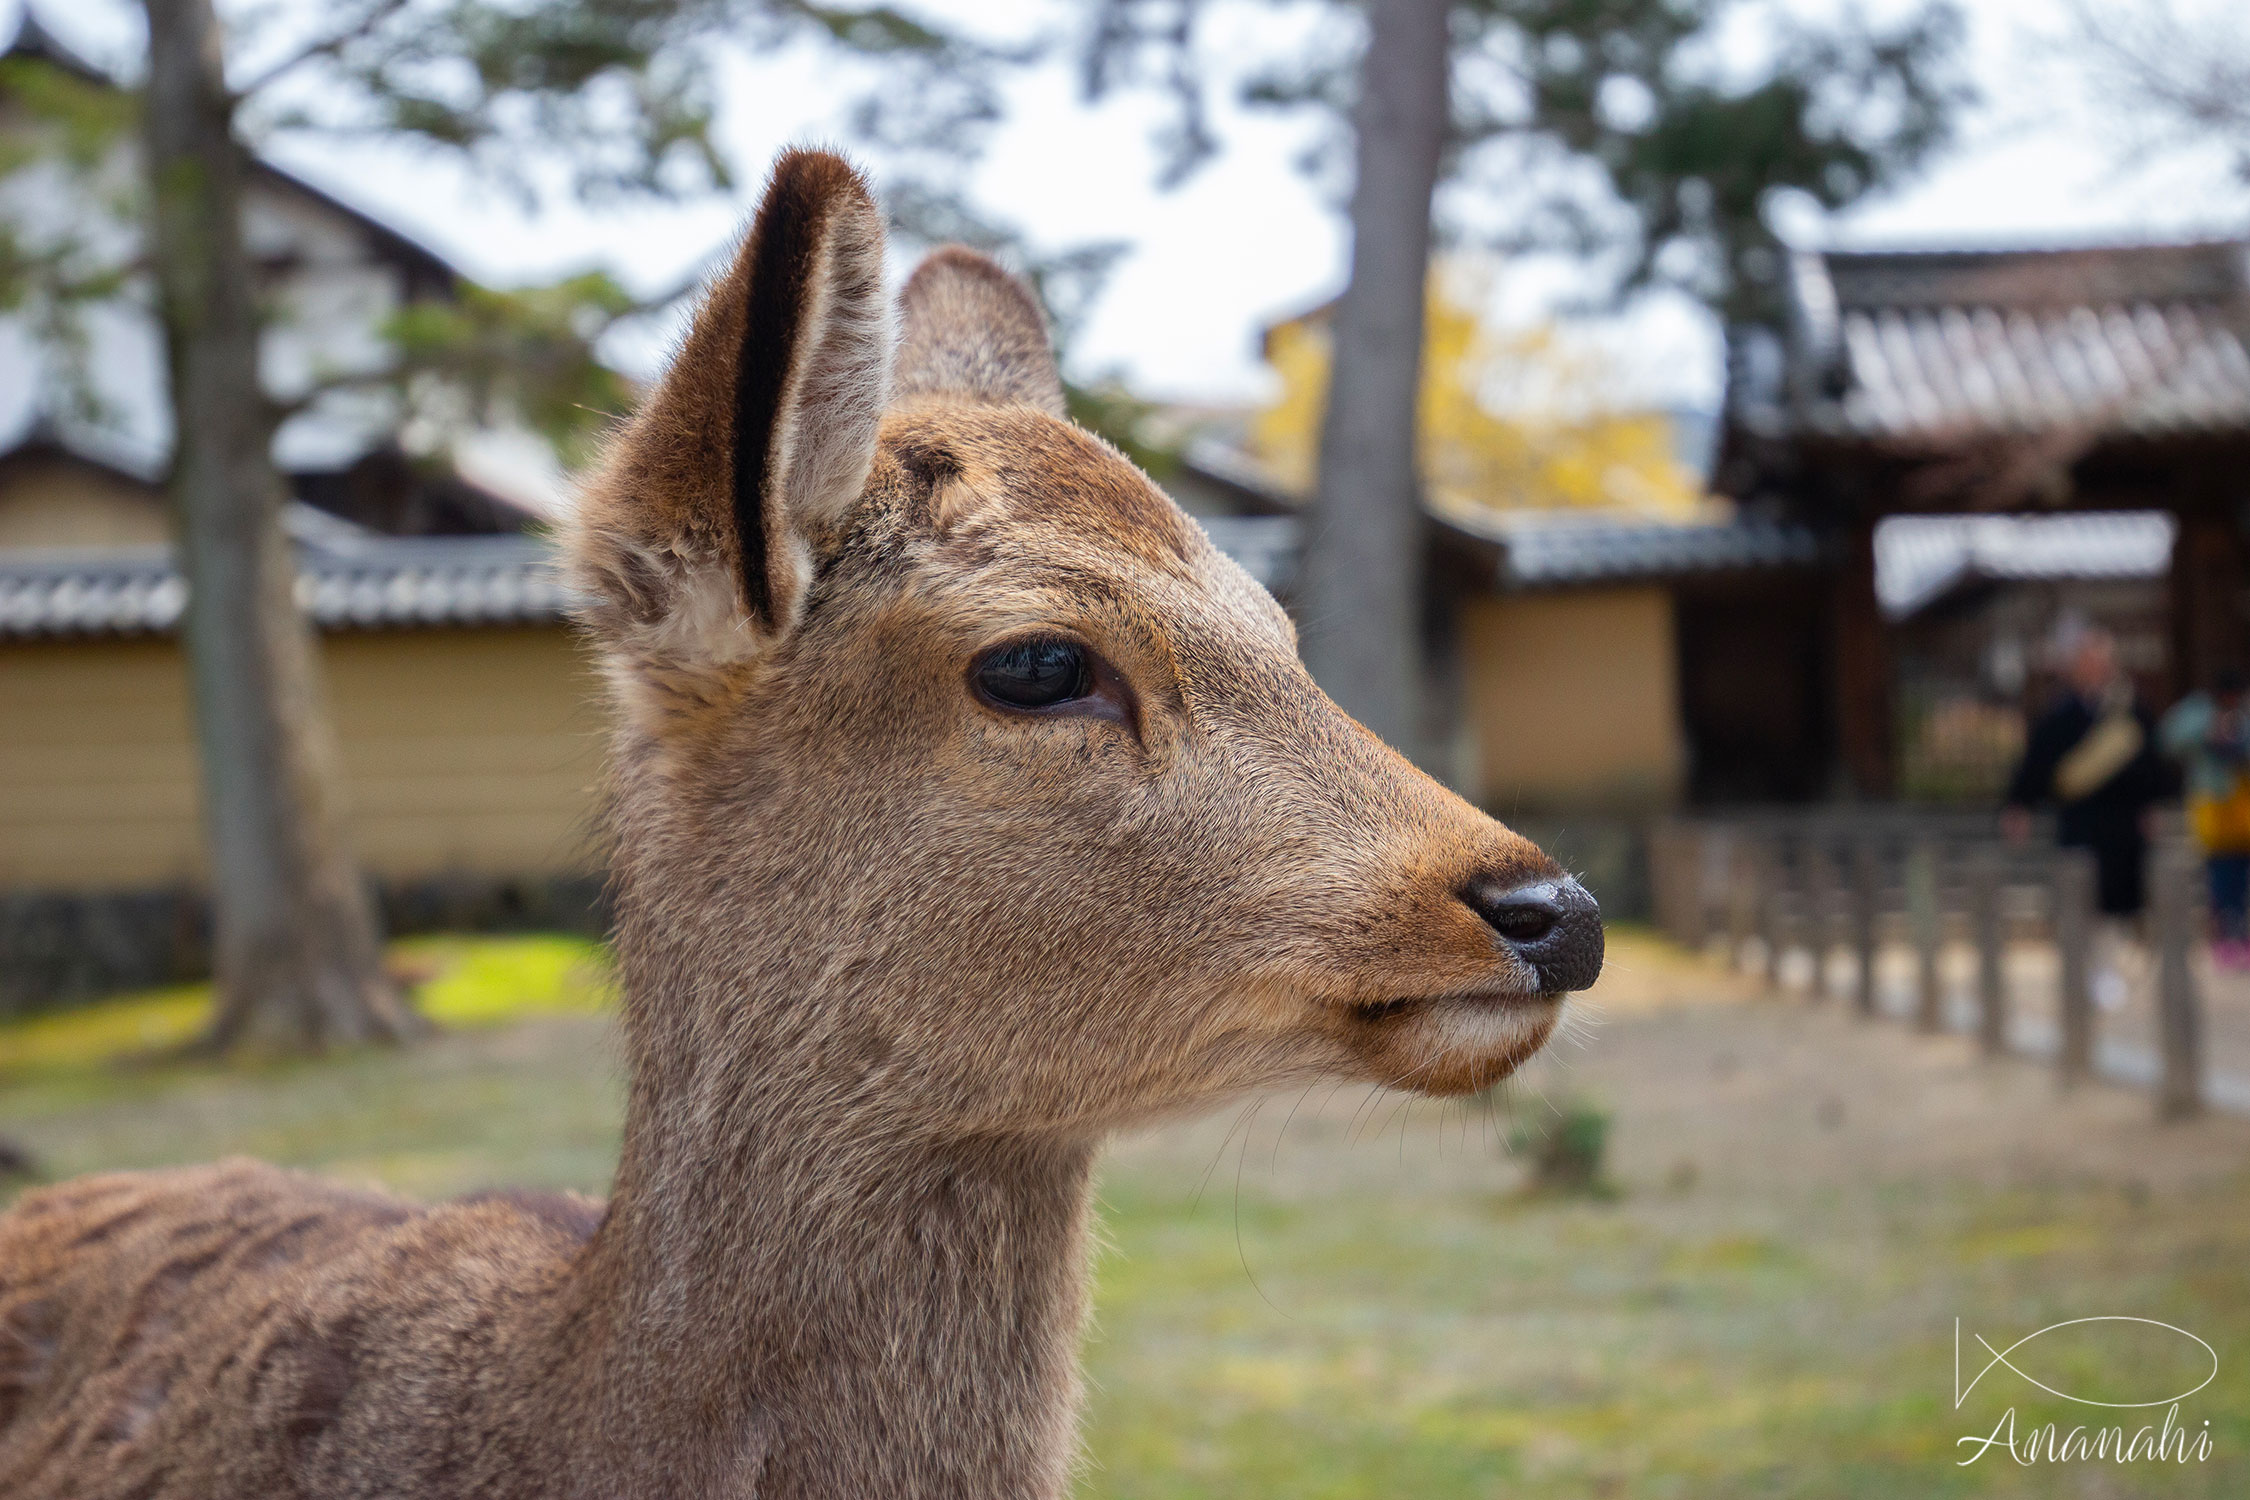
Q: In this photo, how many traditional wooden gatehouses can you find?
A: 1